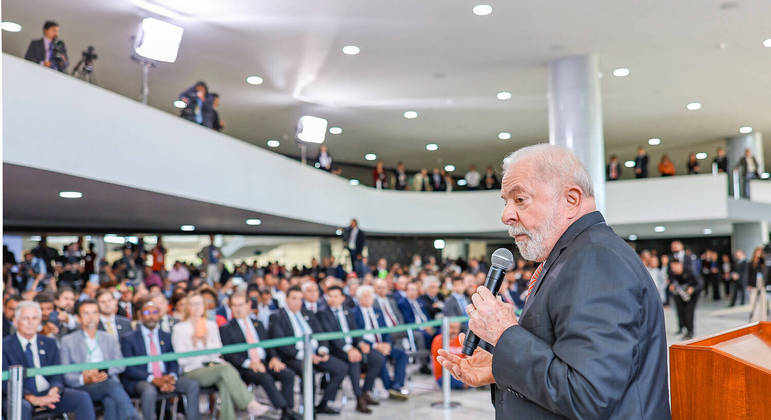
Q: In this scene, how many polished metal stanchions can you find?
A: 3